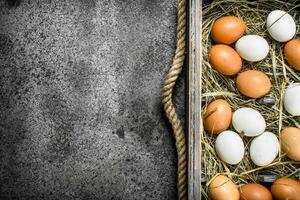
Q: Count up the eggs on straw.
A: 15